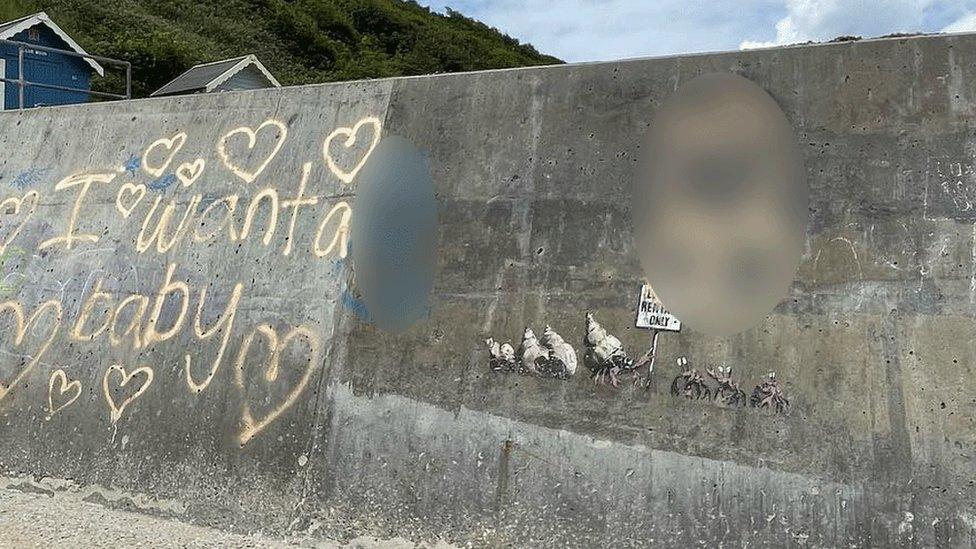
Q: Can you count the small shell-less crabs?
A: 3